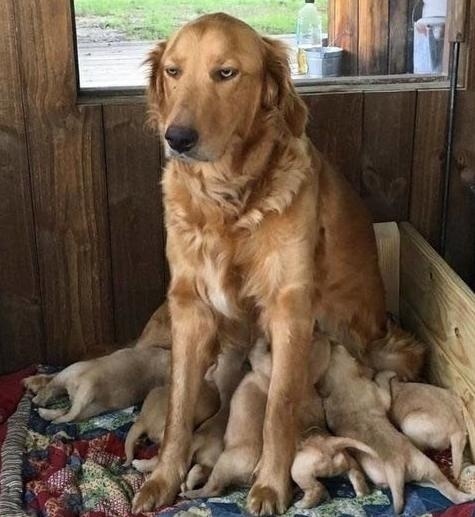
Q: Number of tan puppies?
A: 7